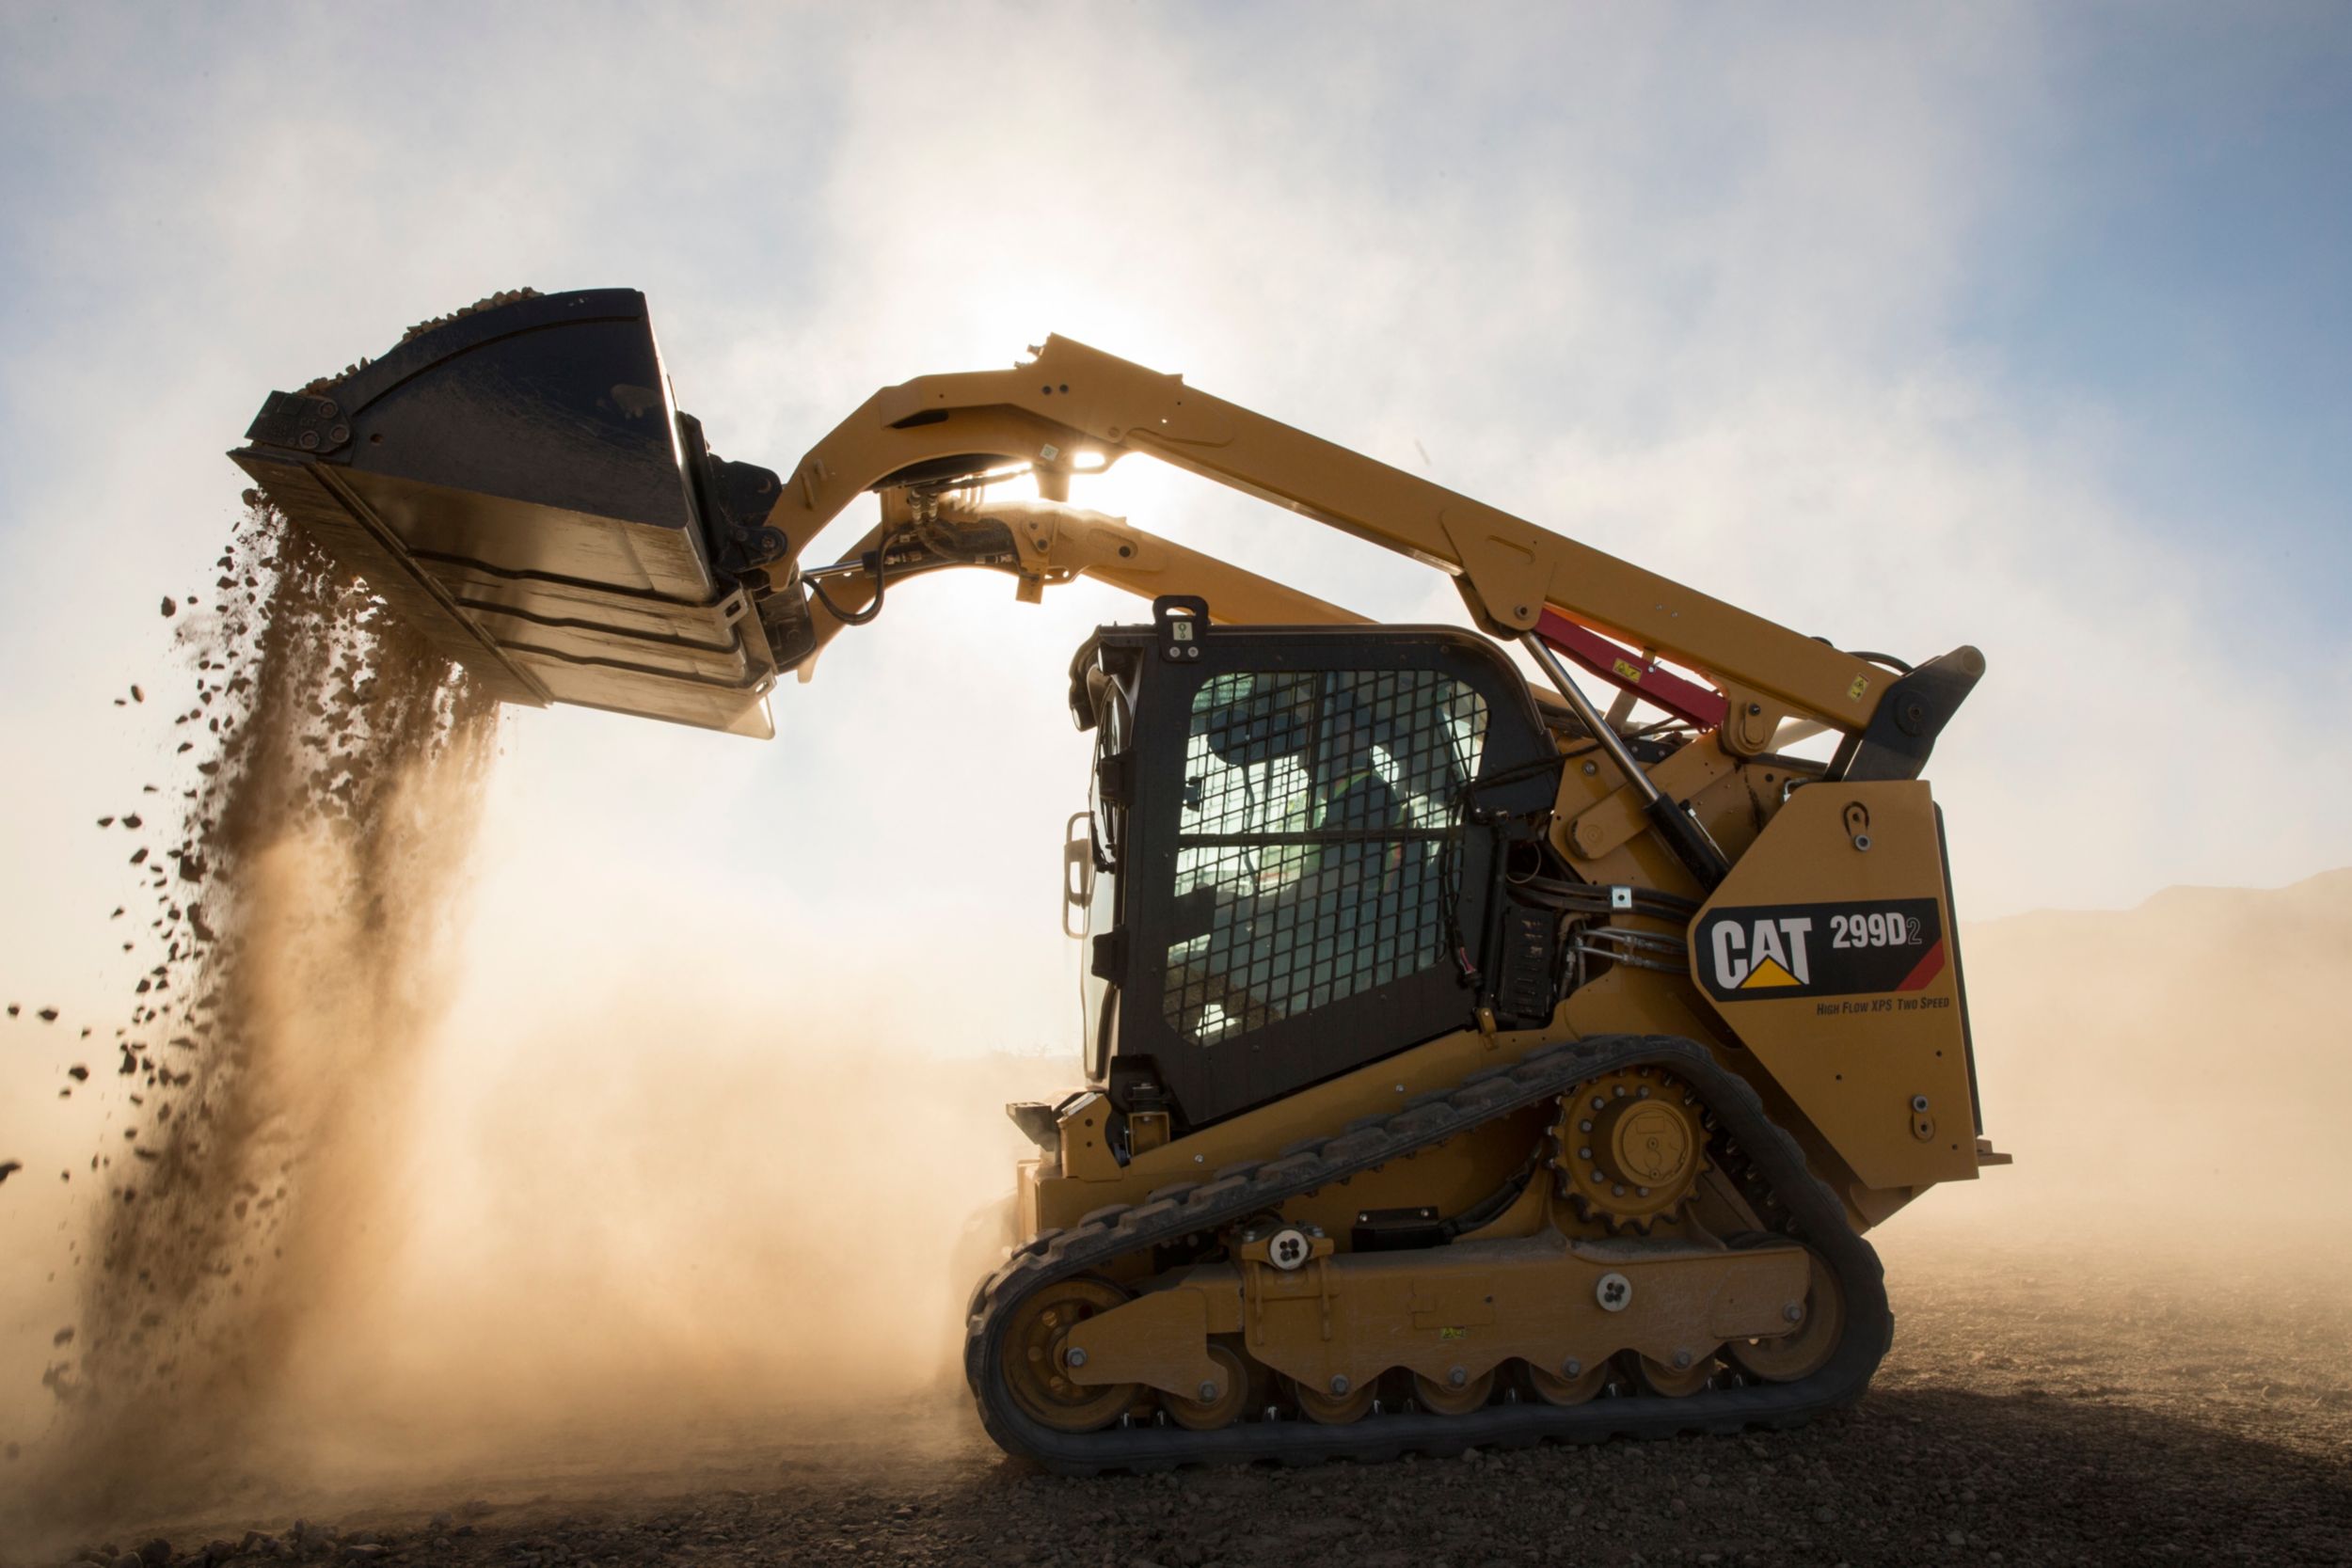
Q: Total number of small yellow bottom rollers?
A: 5